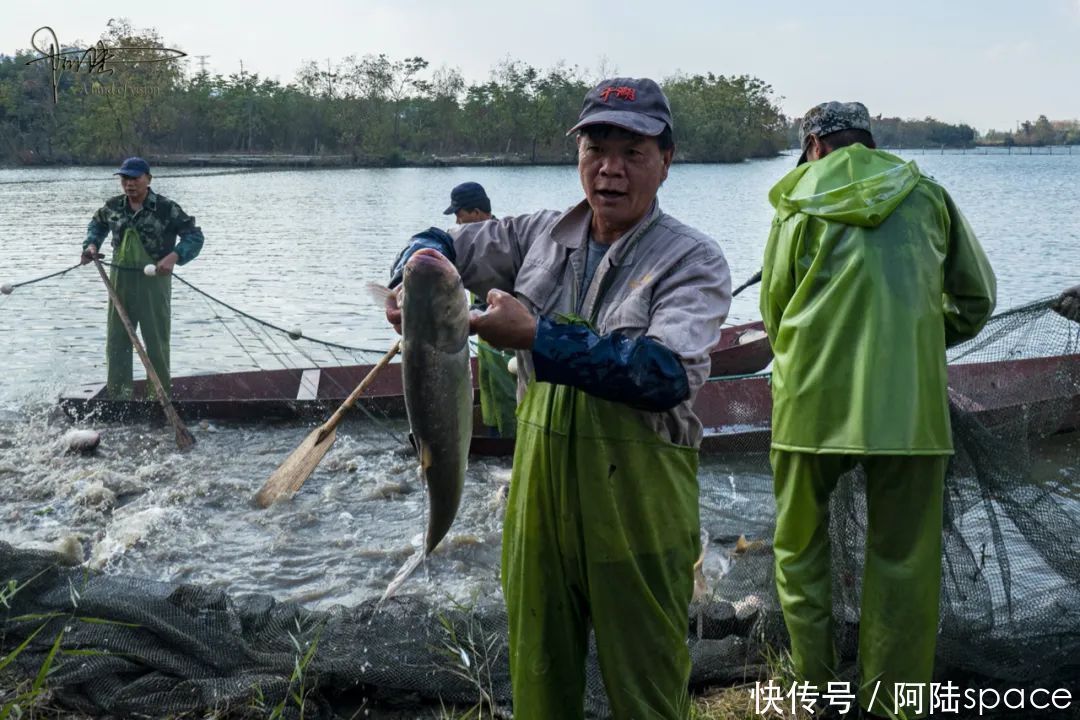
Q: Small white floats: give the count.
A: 4